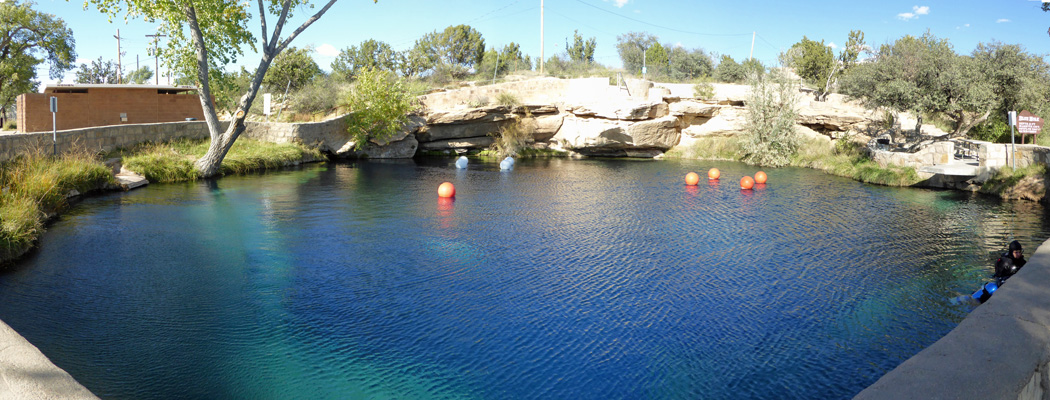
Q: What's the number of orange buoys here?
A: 5